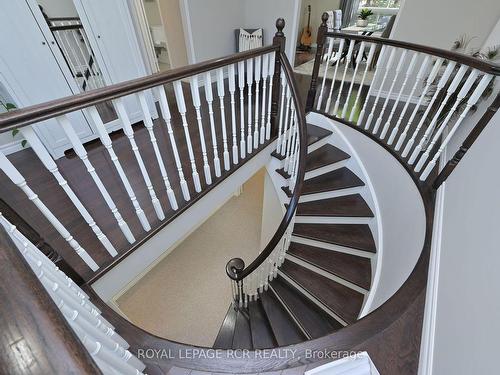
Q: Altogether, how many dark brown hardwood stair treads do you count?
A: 12